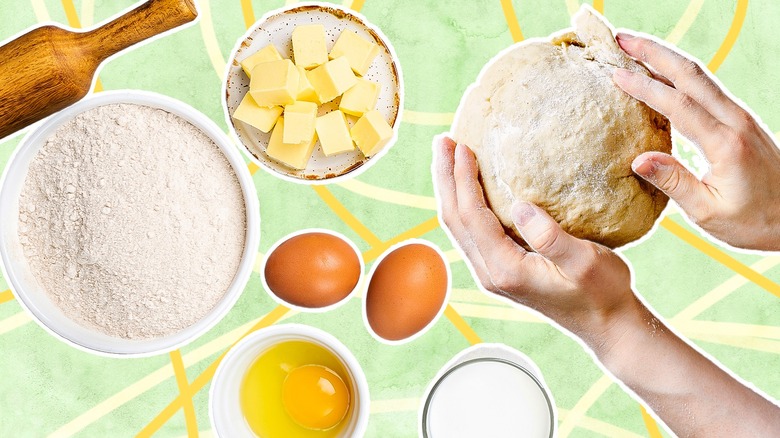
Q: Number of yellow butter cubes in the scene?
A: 12